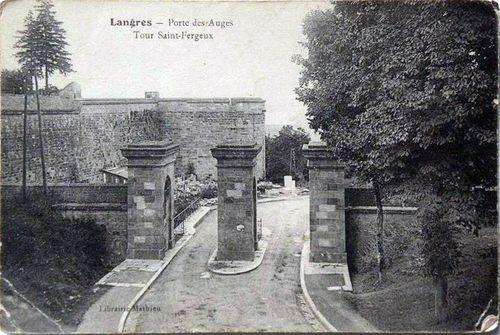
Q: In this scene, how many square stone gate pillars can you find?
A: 3